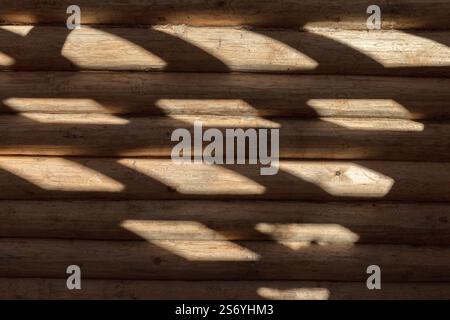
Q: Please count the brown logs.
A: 8